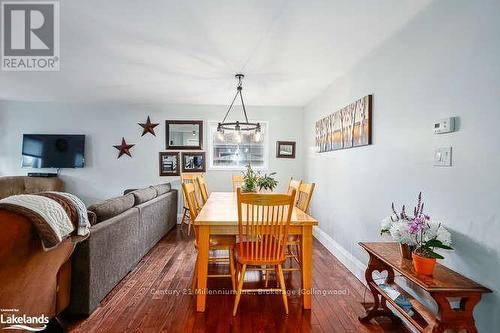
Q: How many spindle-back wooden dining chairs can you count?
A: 7